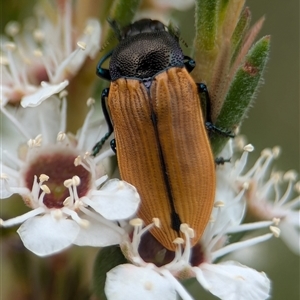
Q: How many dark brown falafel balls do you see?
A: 0